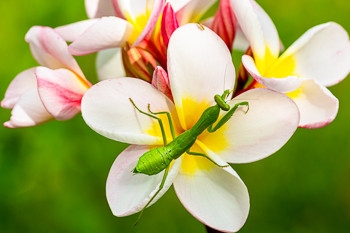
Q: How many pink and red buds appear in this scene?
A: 3